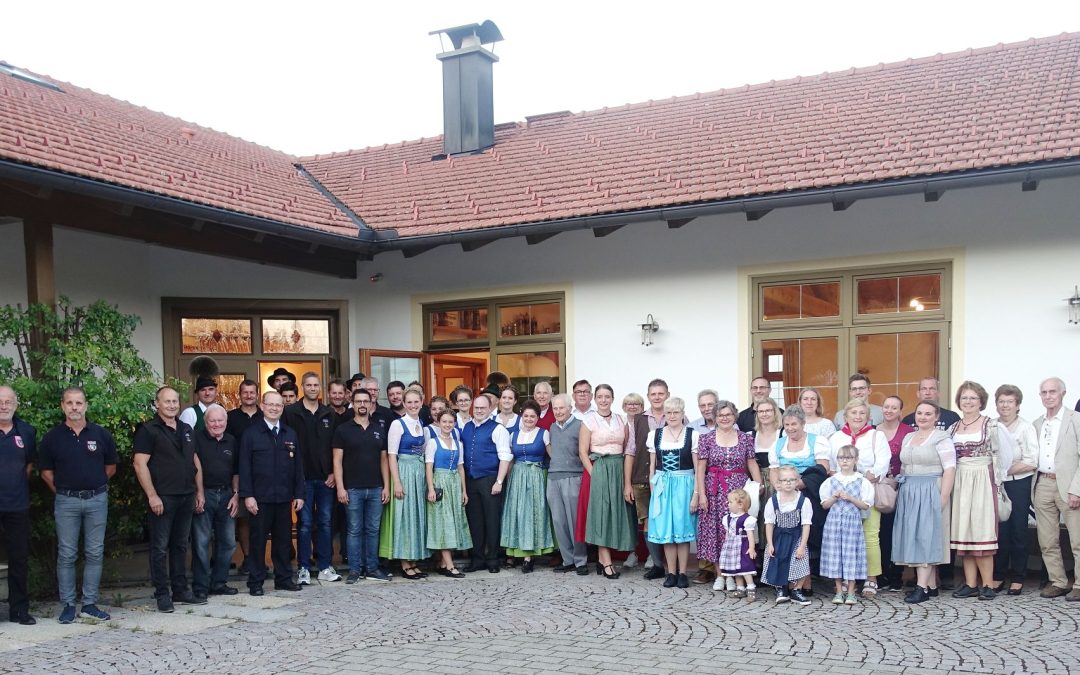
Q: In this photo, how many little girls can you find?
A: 3